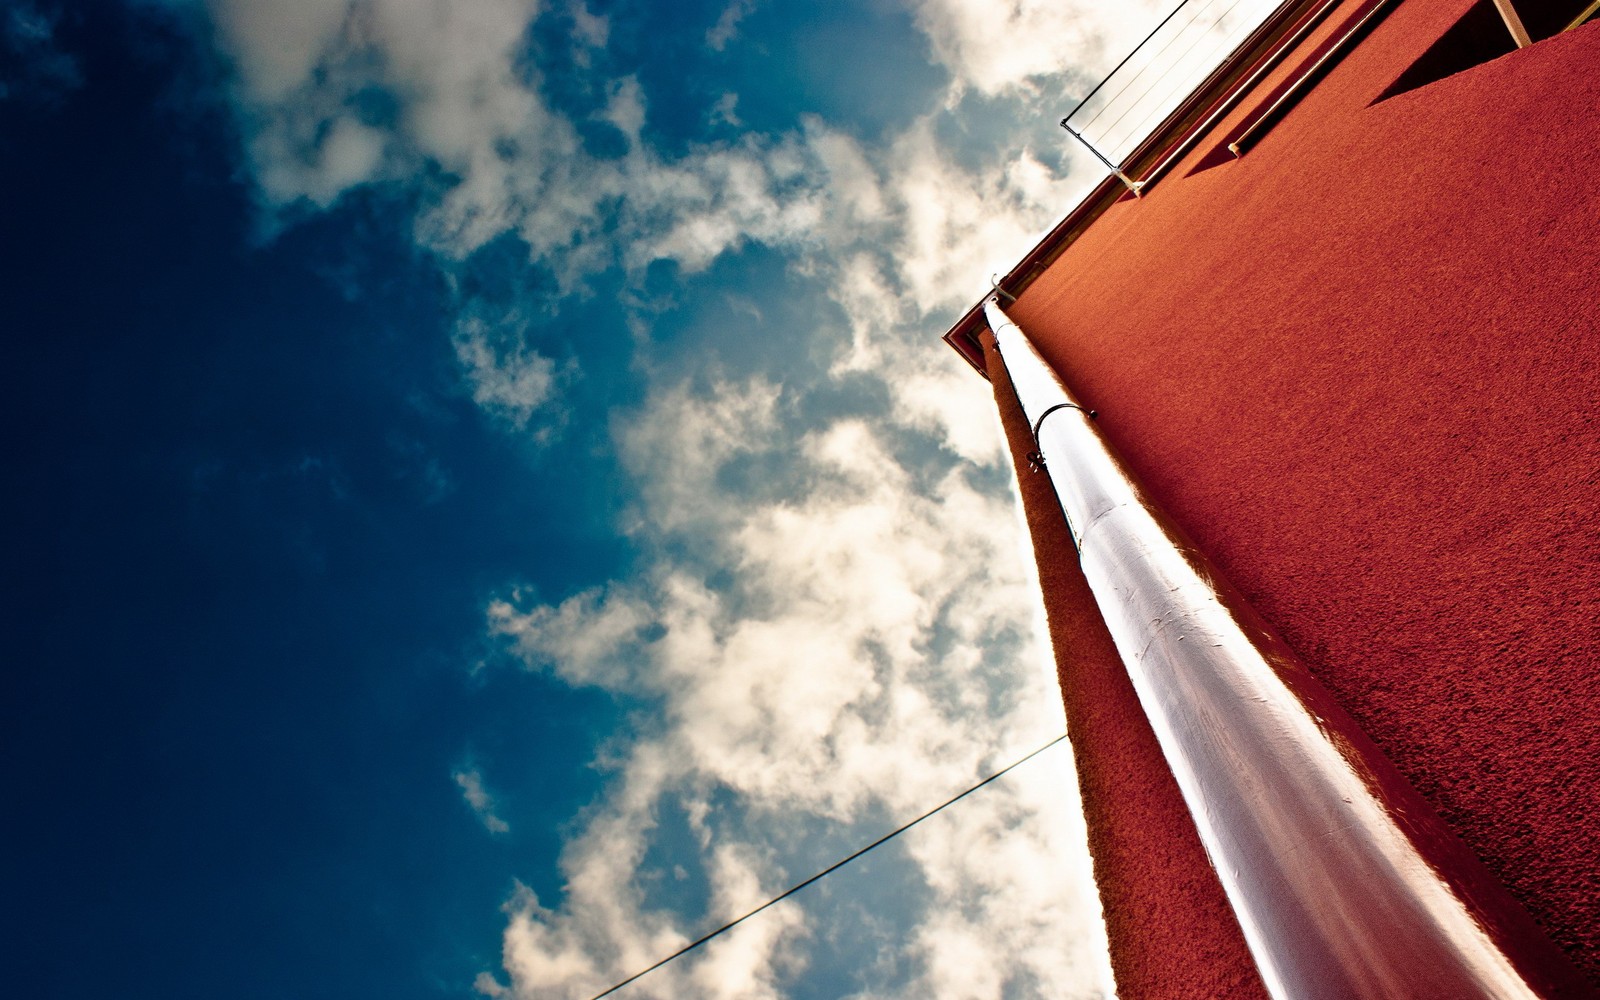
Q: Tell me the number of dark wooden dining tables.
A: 0